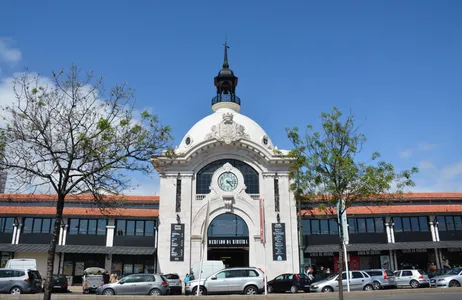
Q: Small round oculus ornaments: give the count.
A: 2